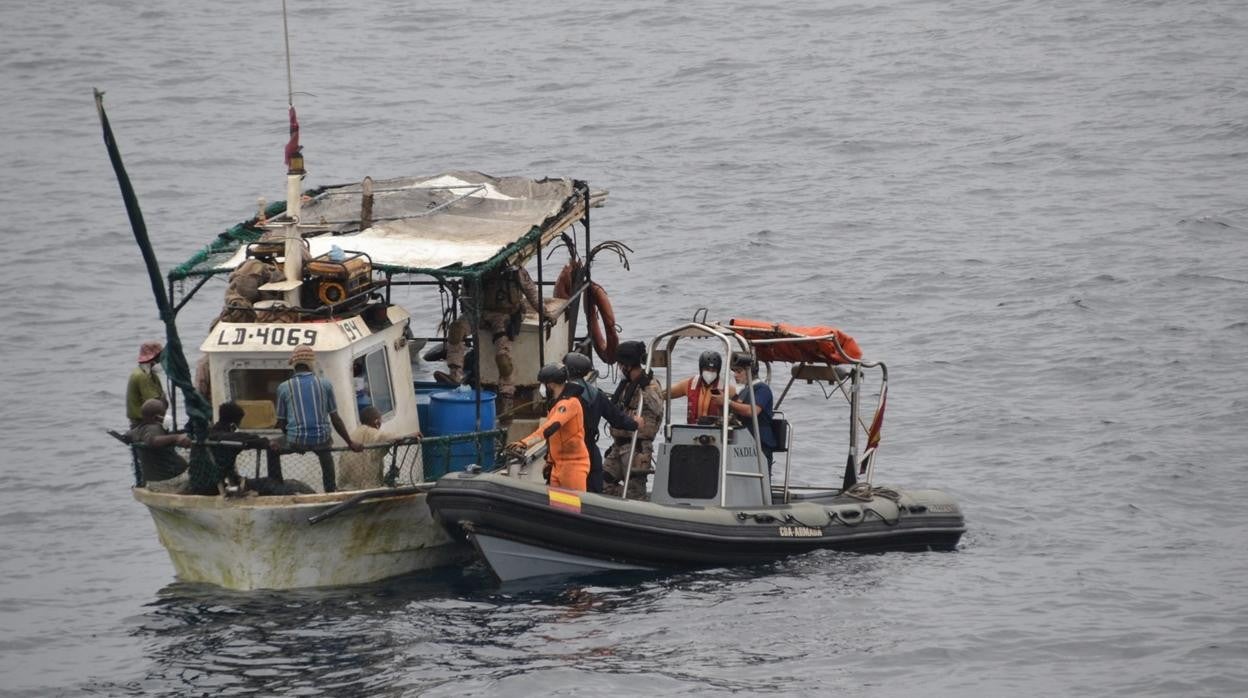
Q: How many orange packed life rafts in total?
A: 1